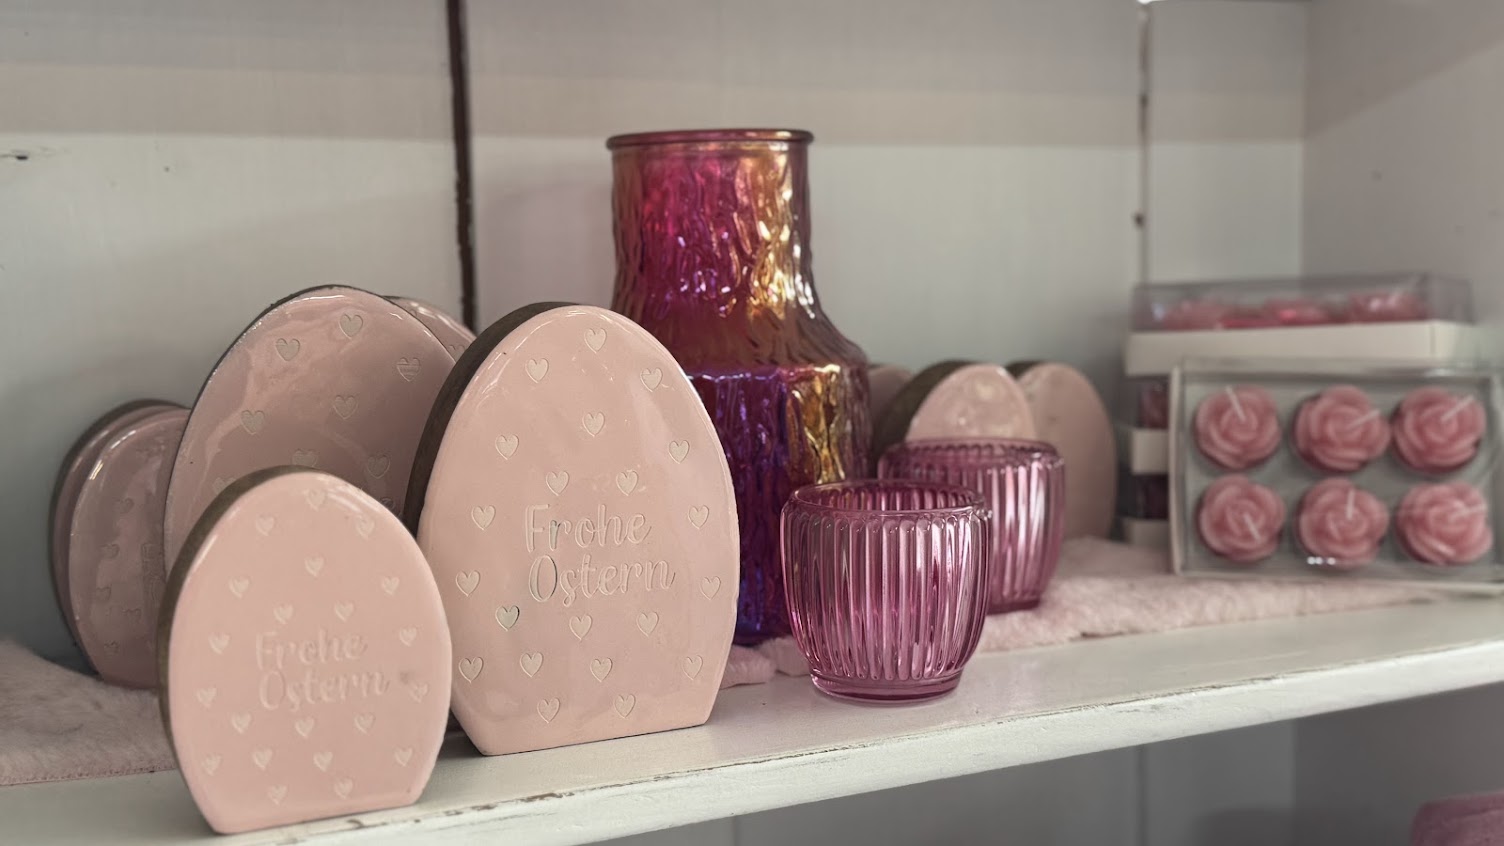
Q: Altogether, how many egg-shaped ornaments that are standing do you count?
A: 9